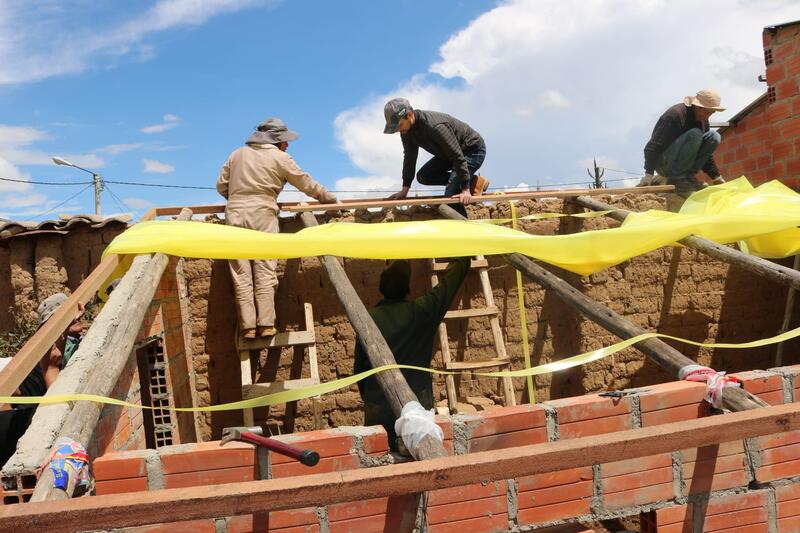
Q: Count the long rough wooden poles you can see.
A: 4